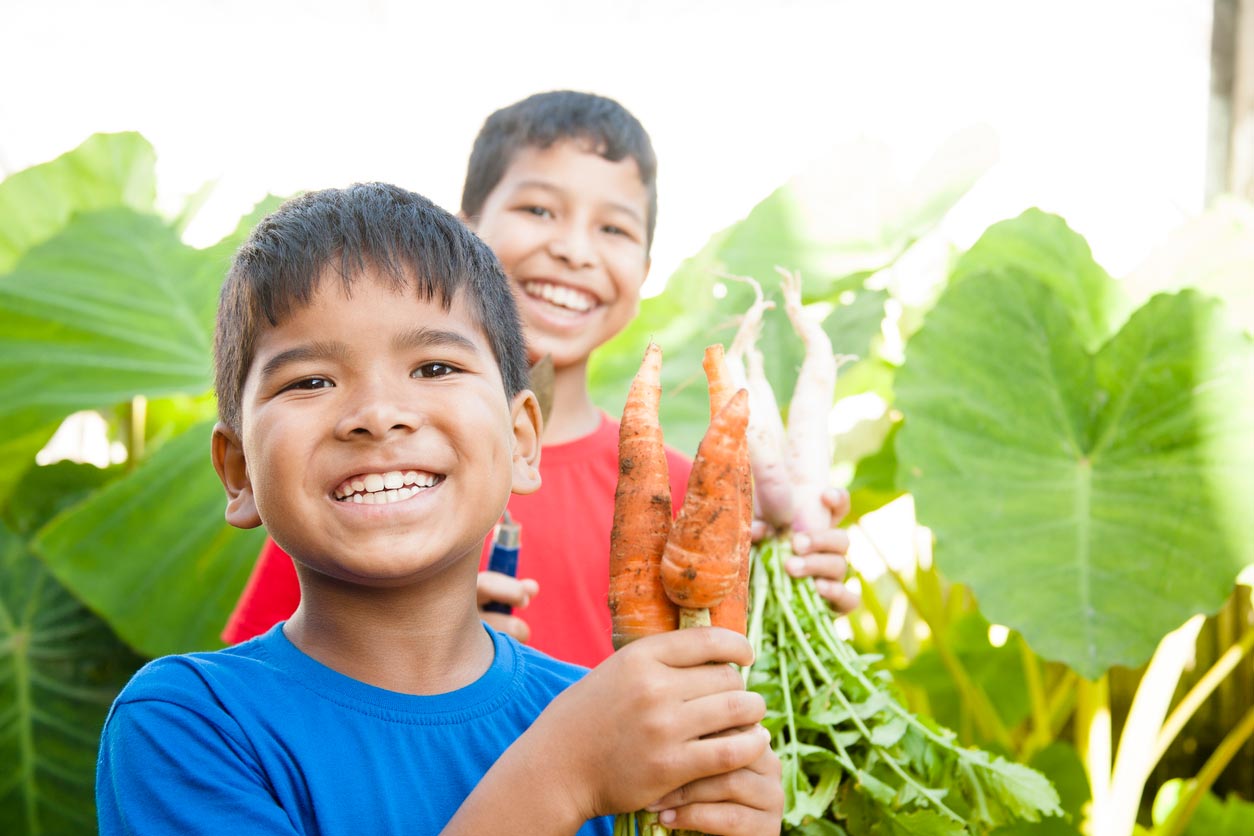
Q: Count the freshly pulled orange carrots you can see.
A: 3